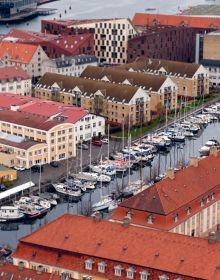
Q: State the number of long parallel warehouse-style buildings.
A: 3